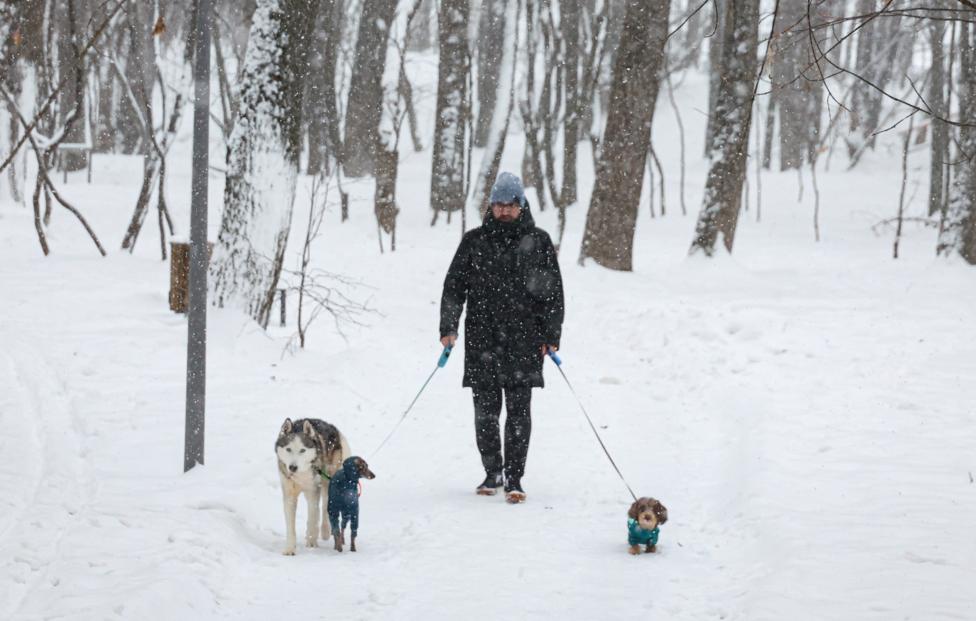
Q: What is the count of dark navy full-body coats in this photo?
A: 1